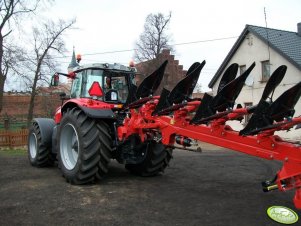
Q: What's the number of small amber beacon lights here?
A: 2